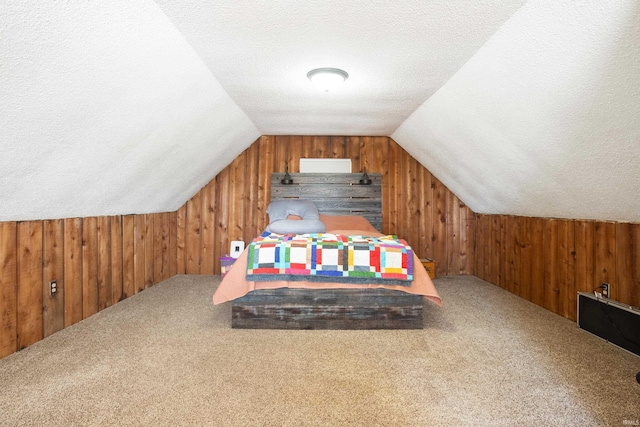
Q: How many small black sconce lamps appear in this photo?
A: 2